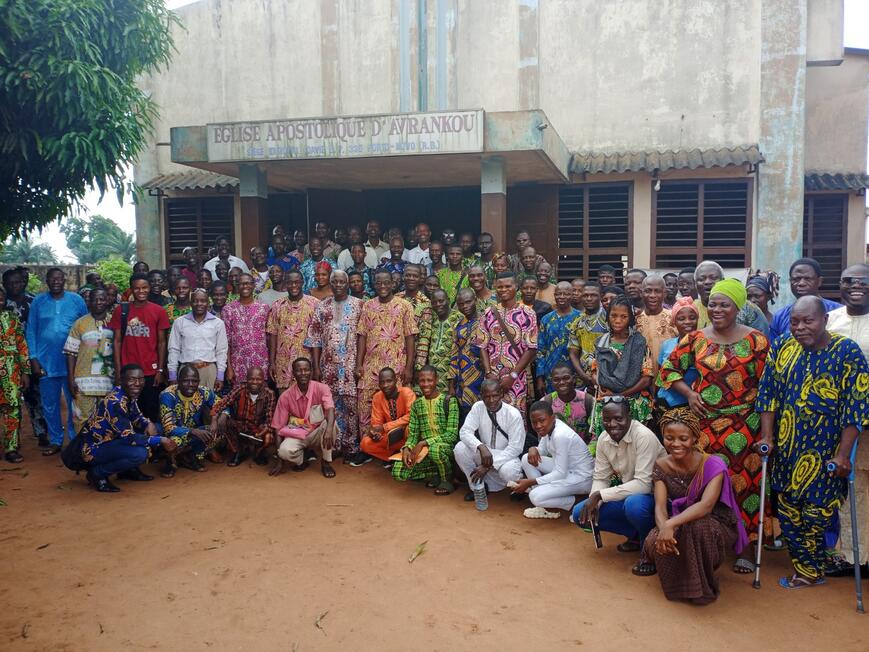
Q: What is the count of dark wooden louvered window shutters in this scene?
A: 4